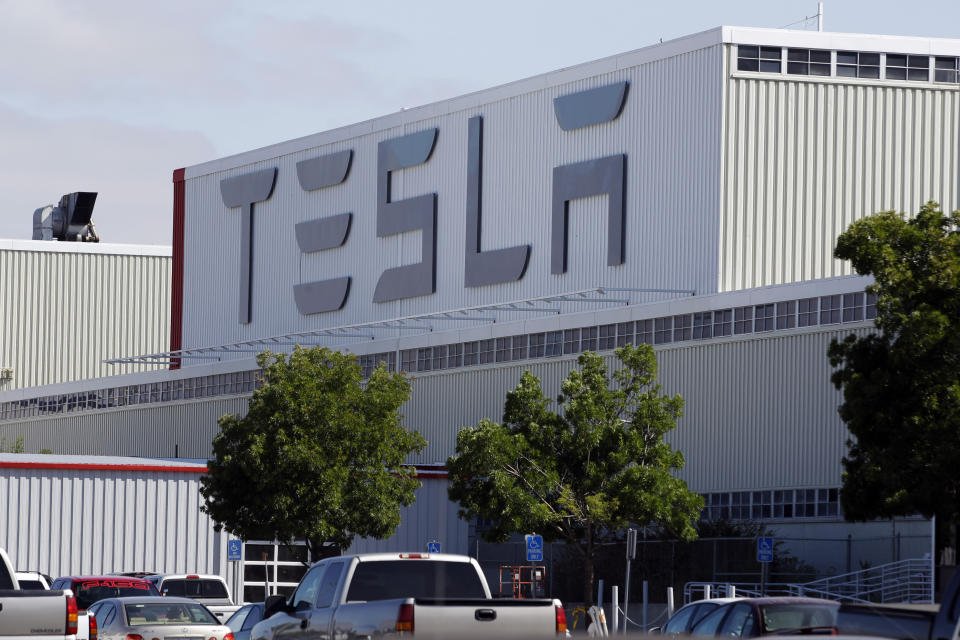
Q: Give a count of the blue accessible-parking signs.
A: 4